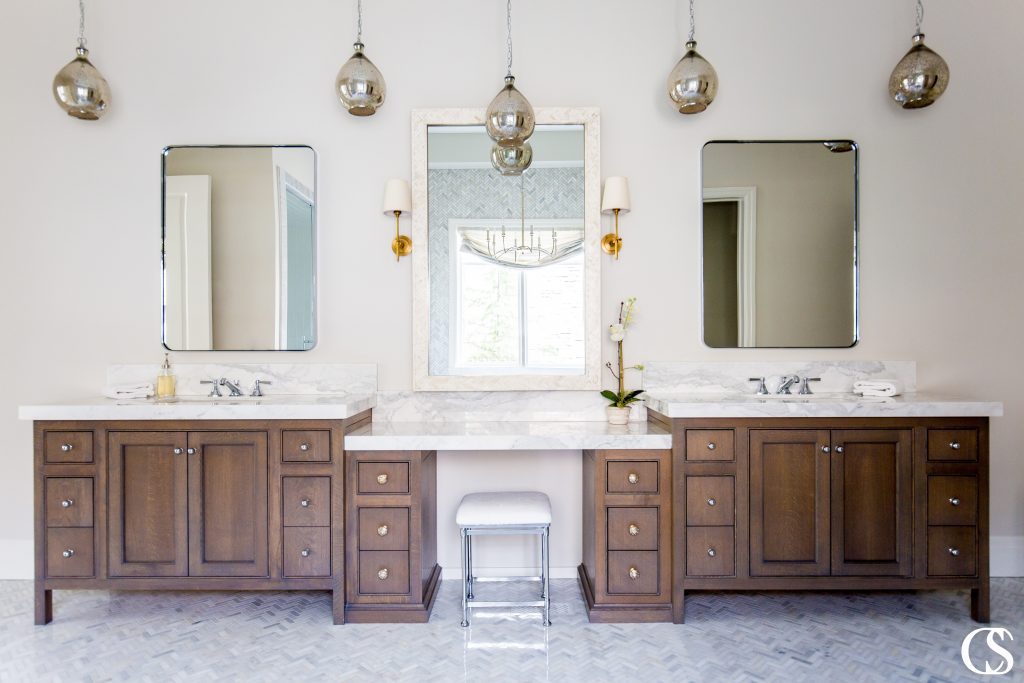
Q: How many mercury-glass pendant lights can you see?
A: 5